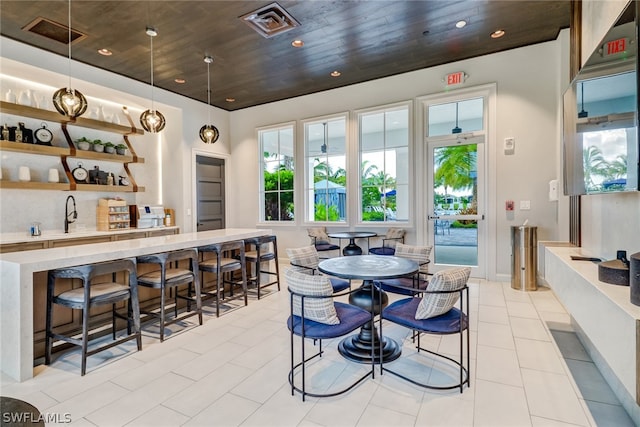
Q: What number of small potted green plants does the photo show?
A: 4